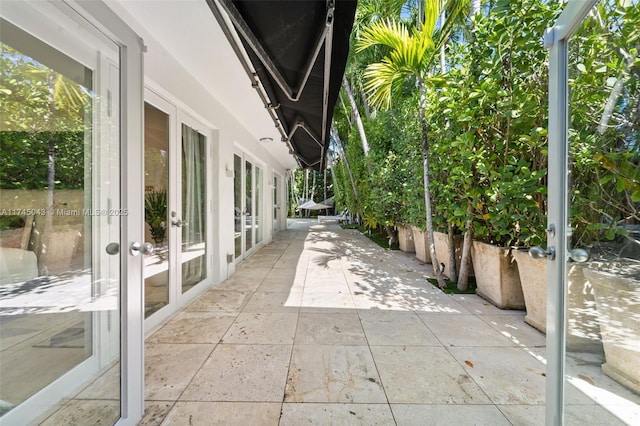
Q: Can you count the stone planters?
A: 6